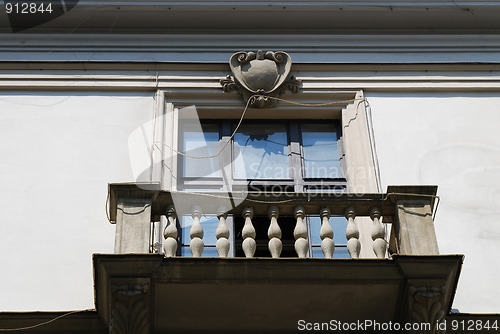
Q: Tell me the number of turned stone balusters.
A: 9